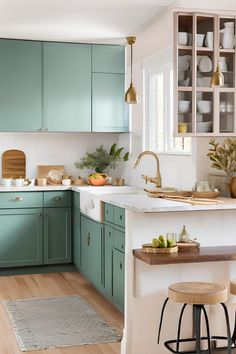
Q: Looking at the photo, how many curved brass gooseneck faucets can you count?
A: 1